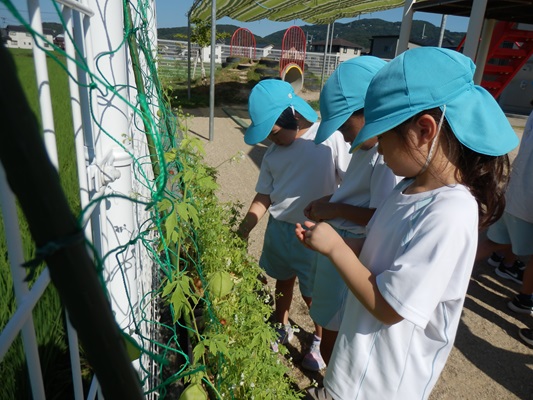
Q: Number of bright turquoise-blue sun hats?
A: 3